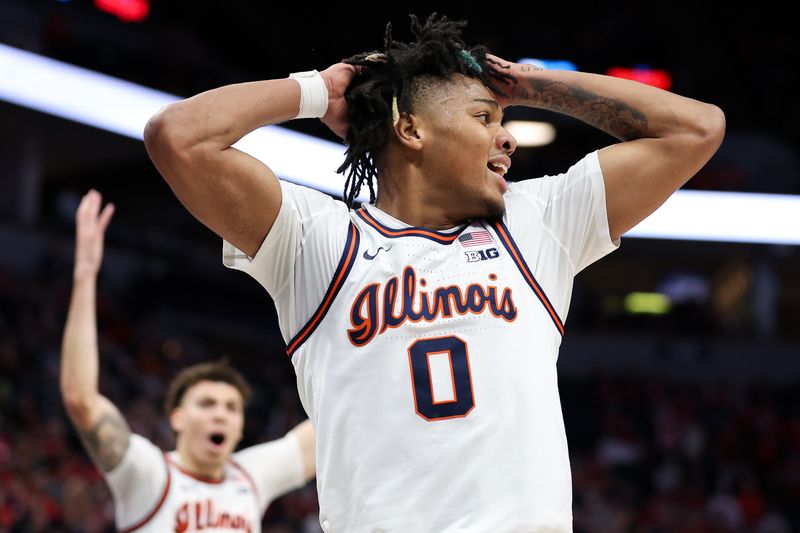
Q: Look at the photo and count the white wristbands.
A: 1